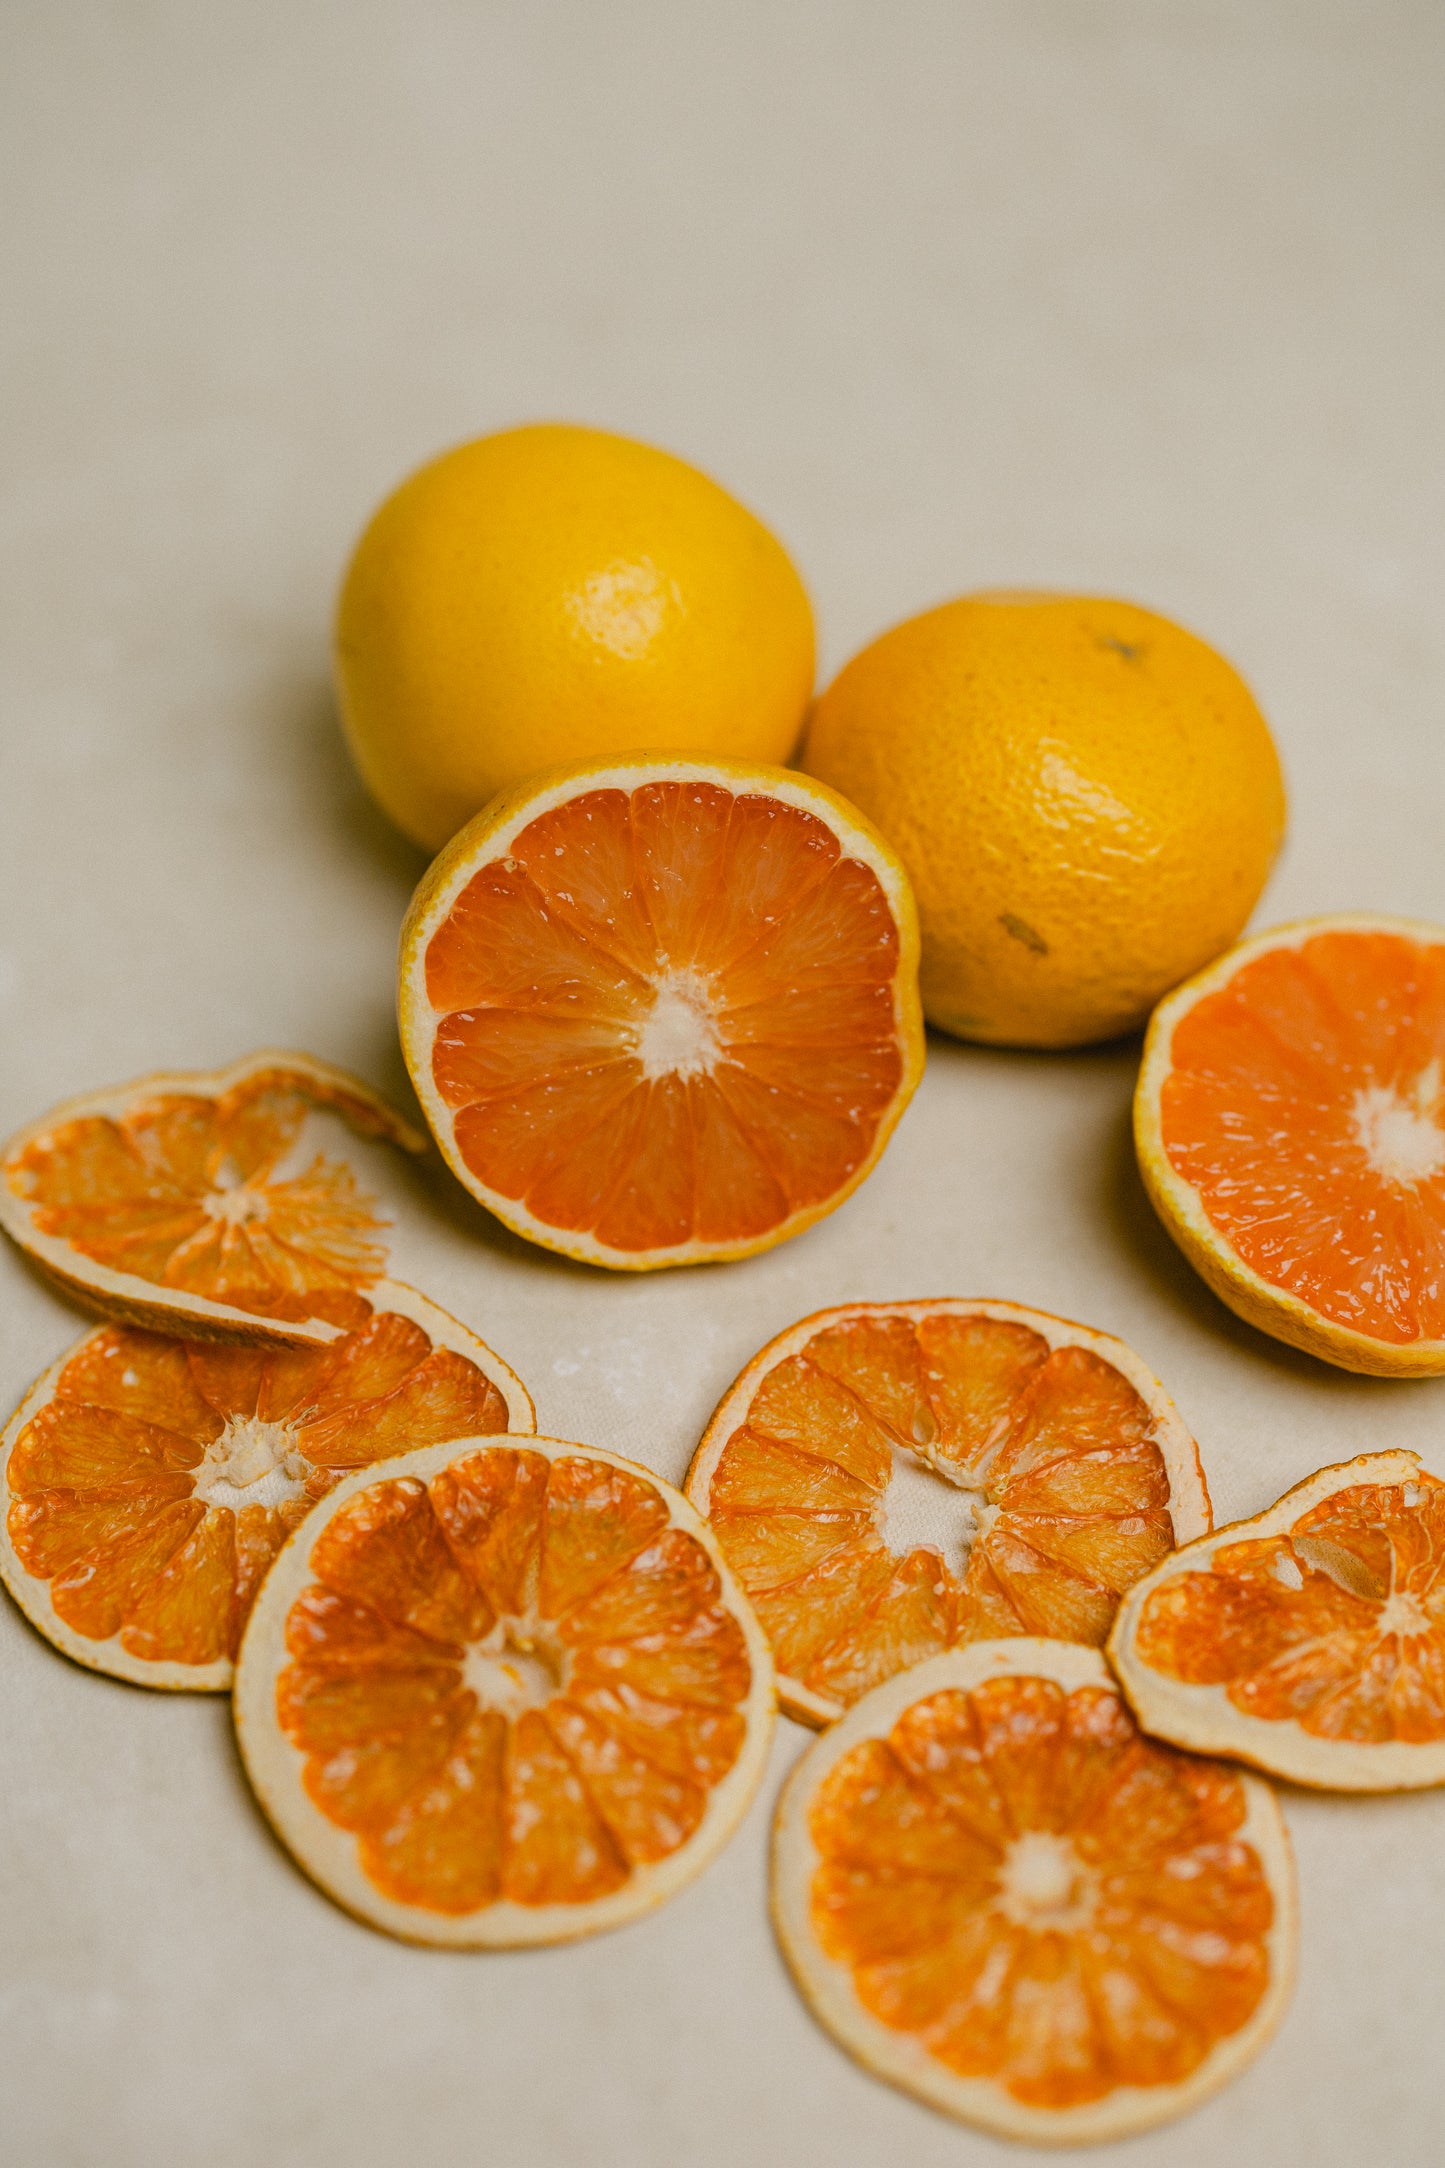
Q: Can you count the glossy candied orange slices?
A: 6